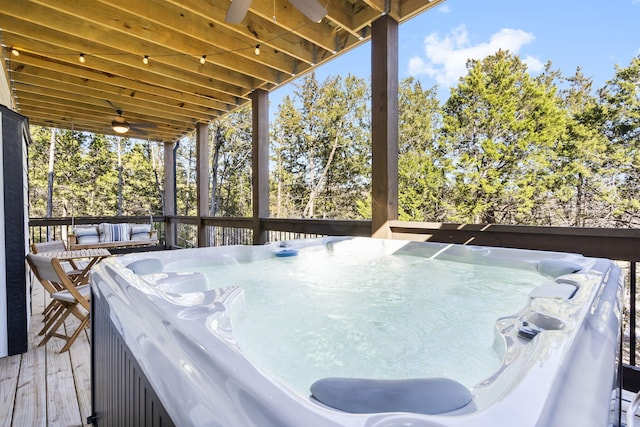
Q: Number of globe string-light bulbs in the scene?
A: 5